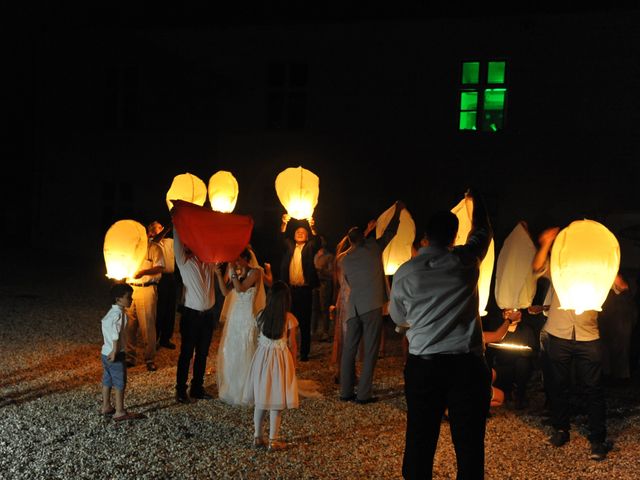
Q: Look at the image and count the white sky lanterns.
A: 8